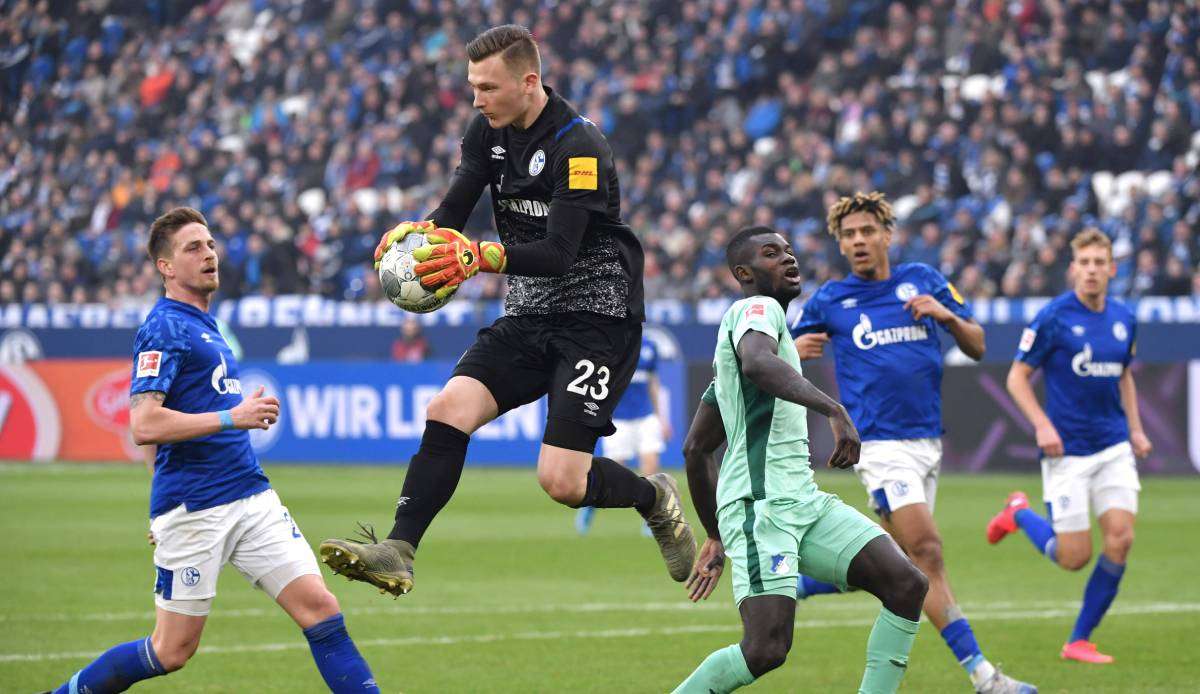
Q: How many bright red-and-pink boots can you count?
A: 2